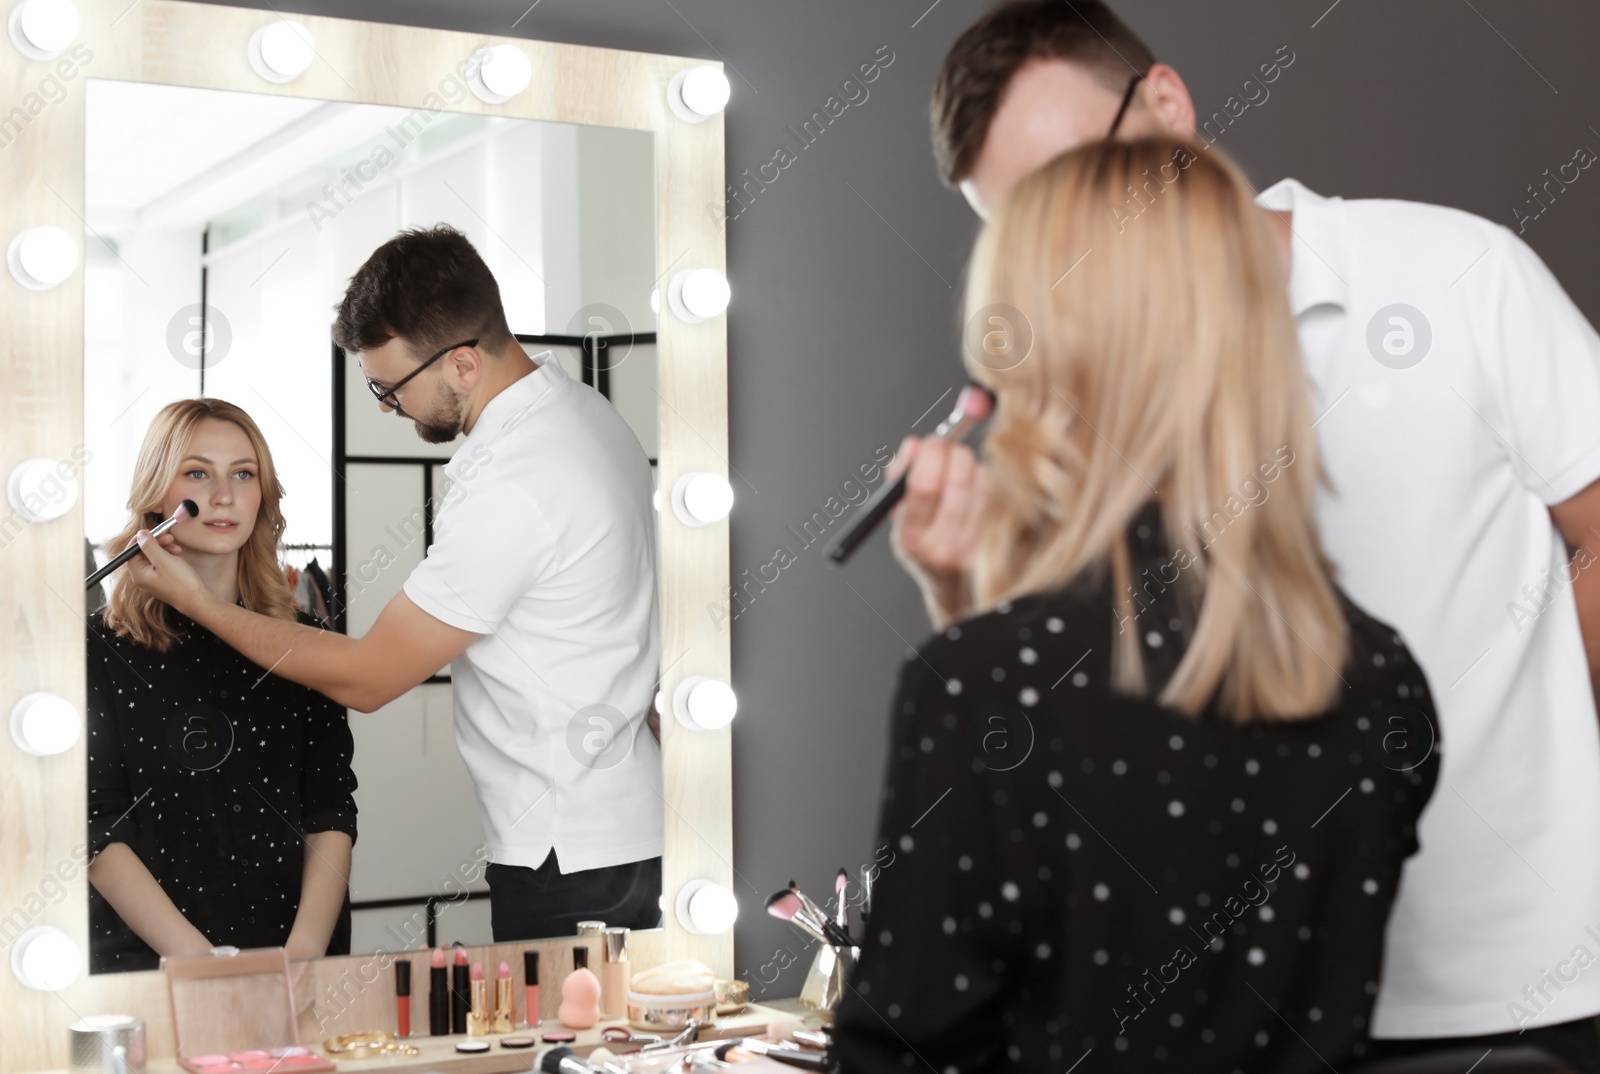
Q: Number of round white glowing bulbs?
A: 12